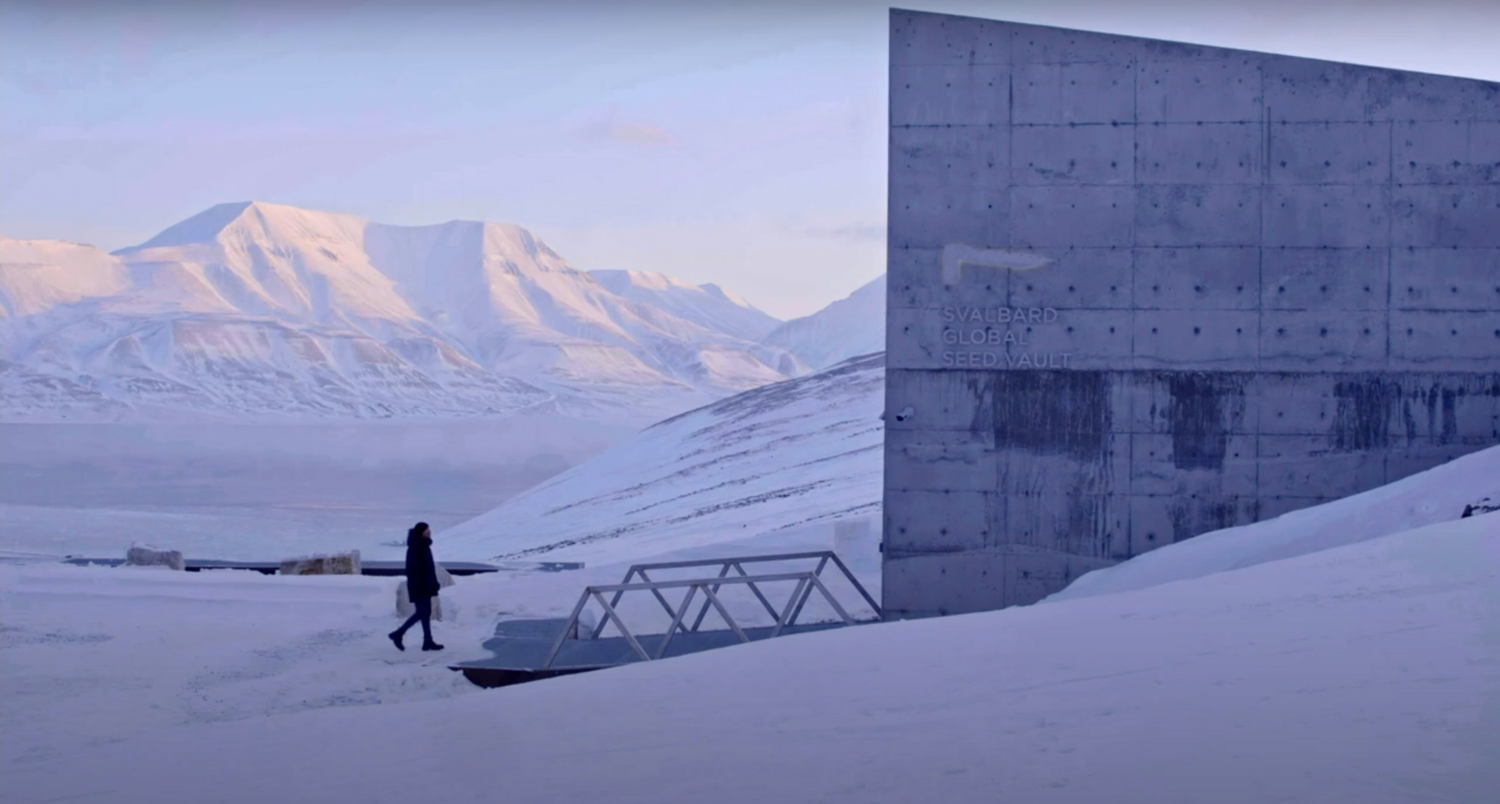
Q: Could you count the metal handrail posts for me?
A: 12